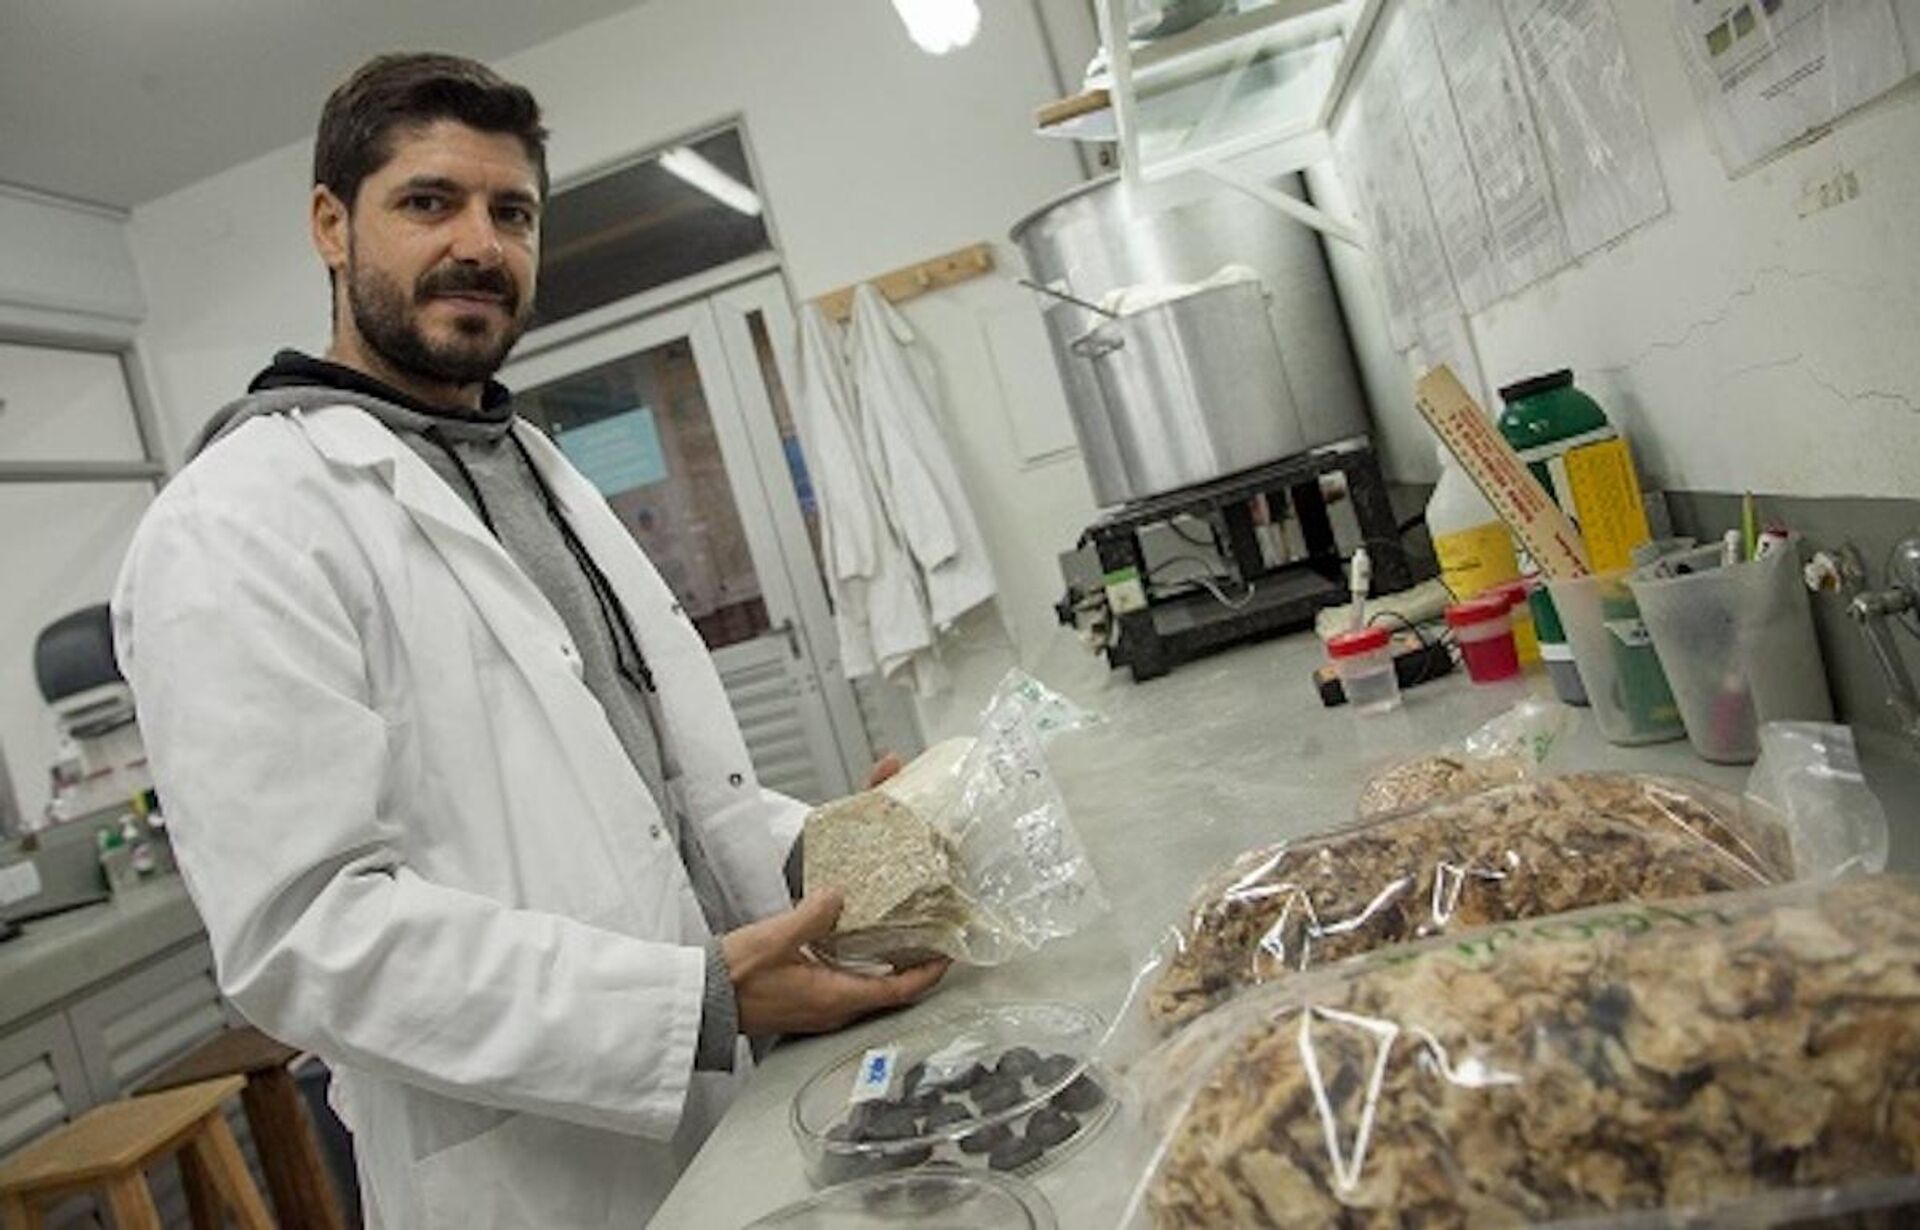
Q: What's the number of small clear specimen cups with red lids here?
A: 3